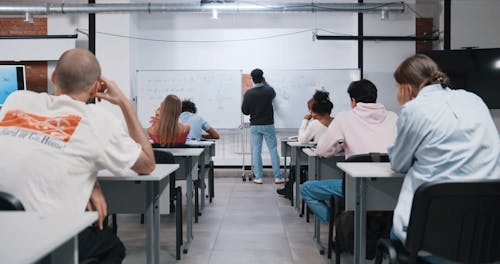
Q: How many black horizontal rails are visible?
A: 2